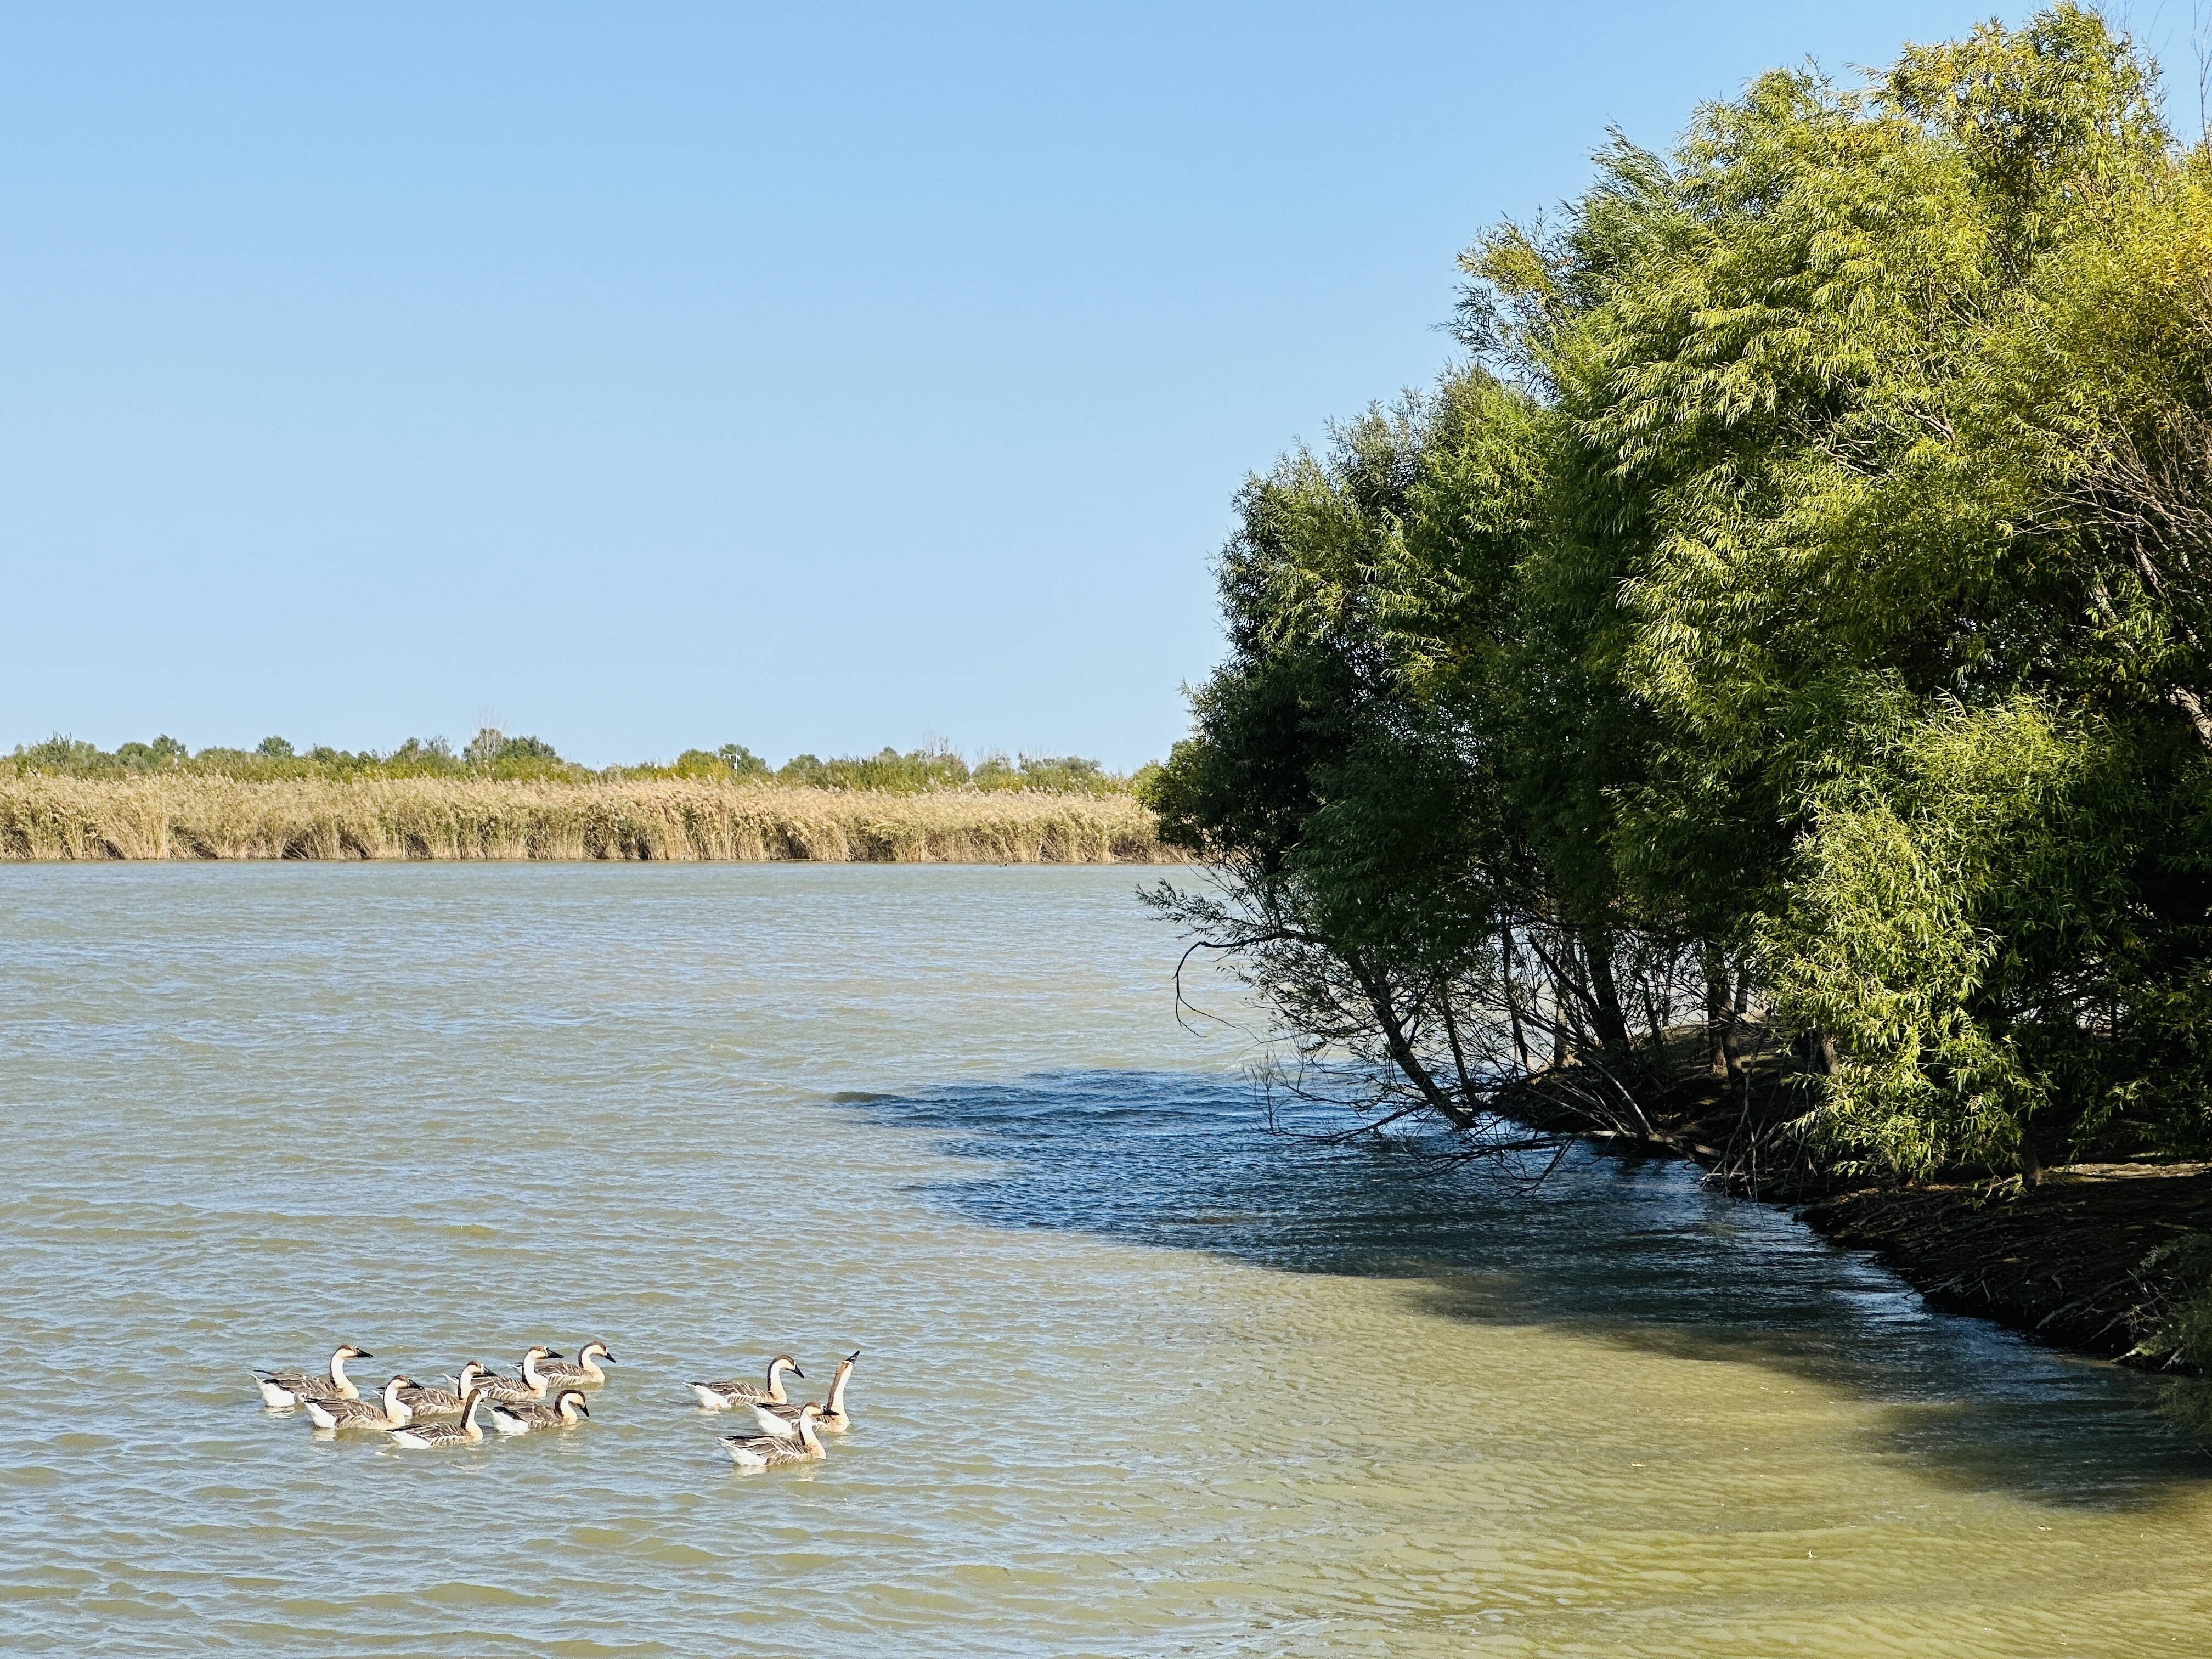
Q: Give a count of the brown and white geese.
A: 10